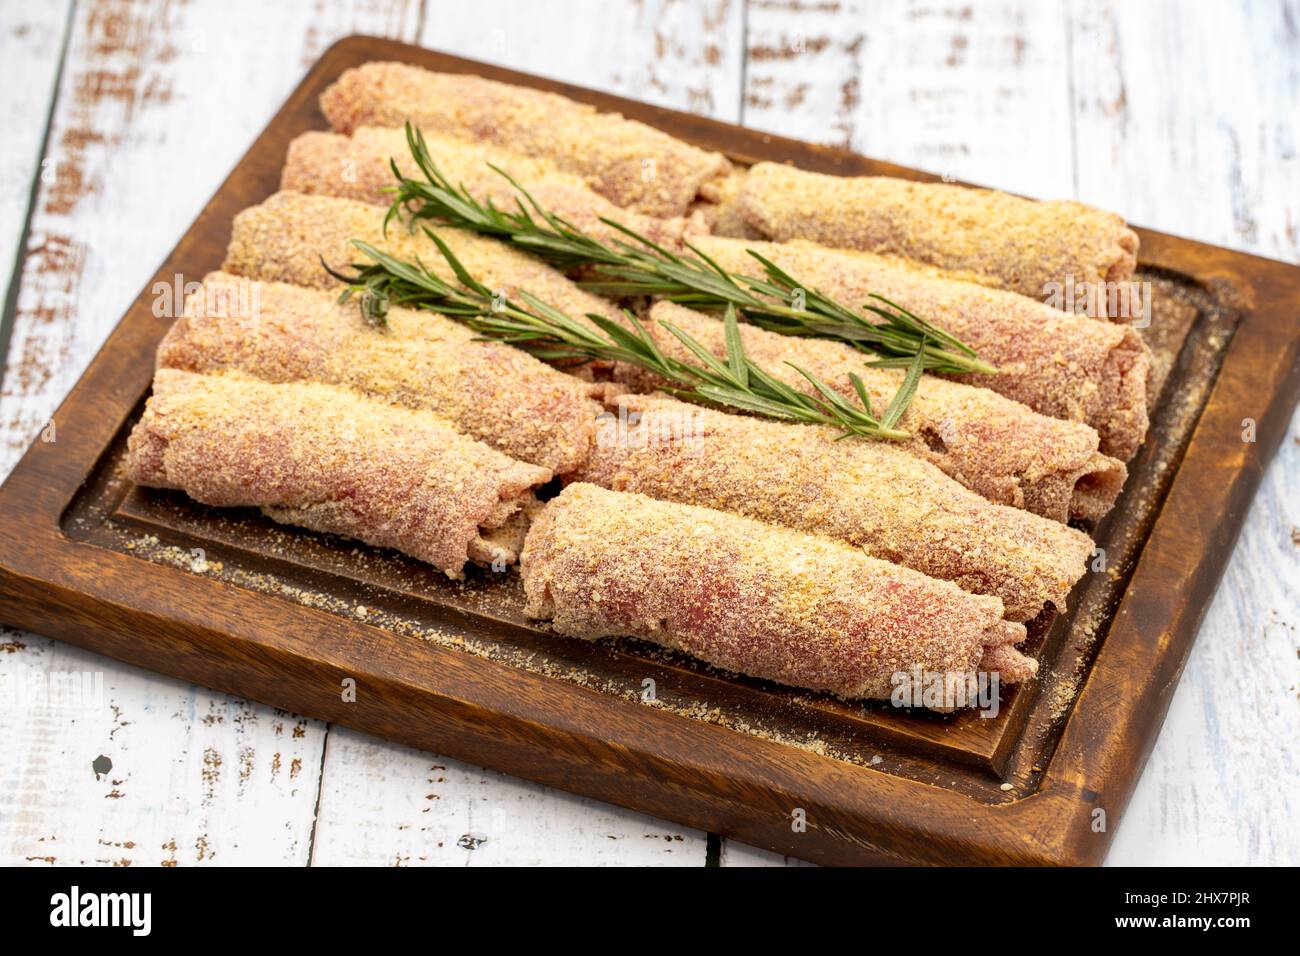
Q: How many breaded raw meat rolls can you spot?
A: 10